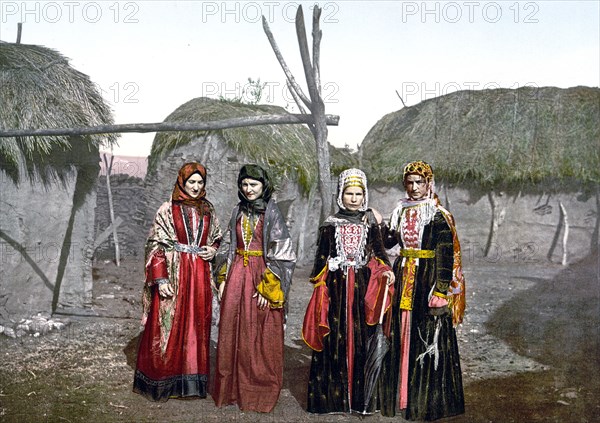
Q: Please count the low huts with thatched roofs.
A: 3